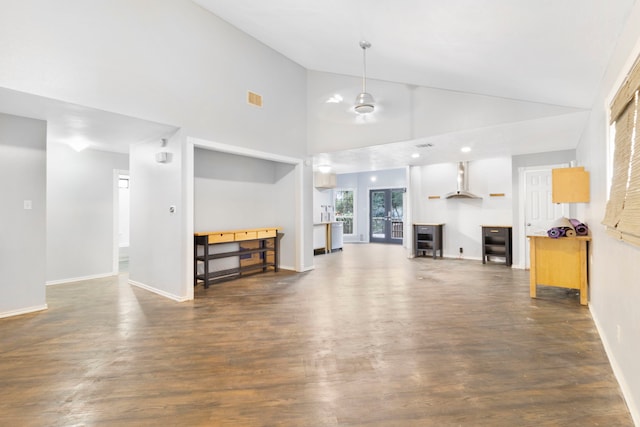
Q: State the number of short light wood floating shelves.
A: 2